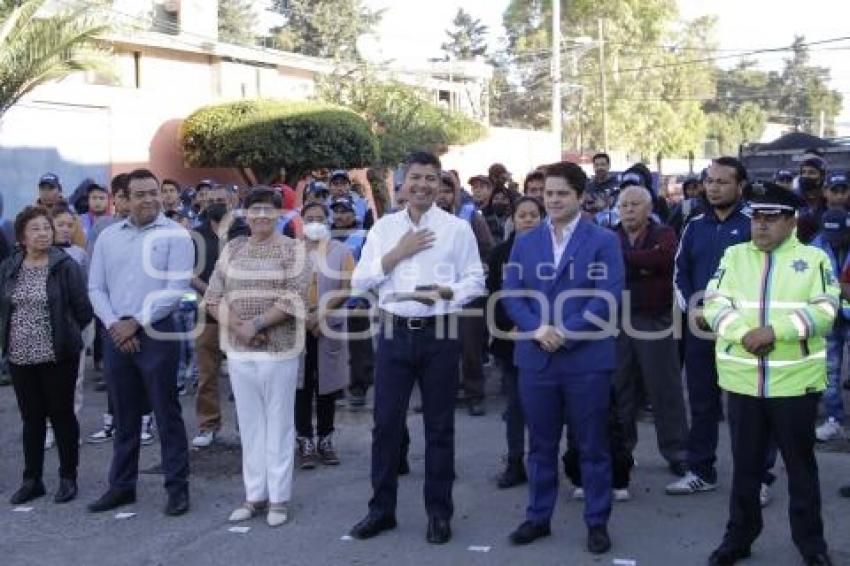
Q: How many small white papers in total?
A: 6